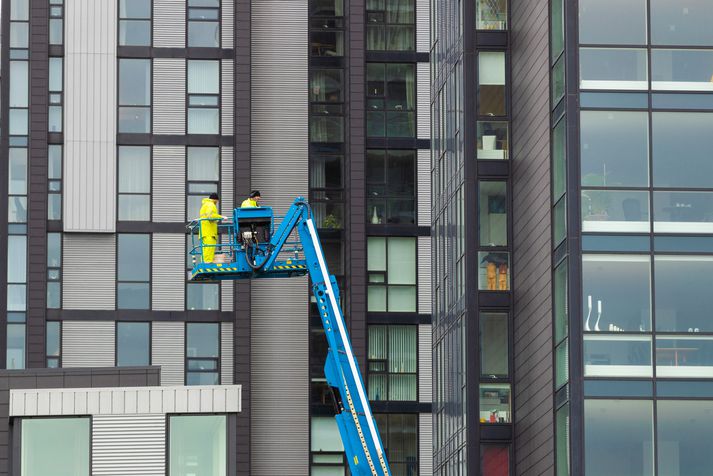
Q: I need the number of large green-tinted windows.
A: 2